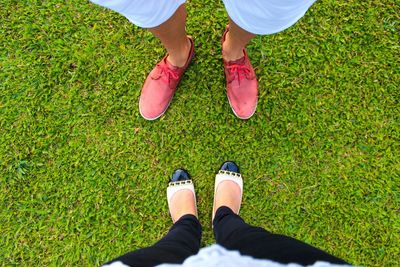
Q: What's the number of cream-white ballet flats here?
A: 2